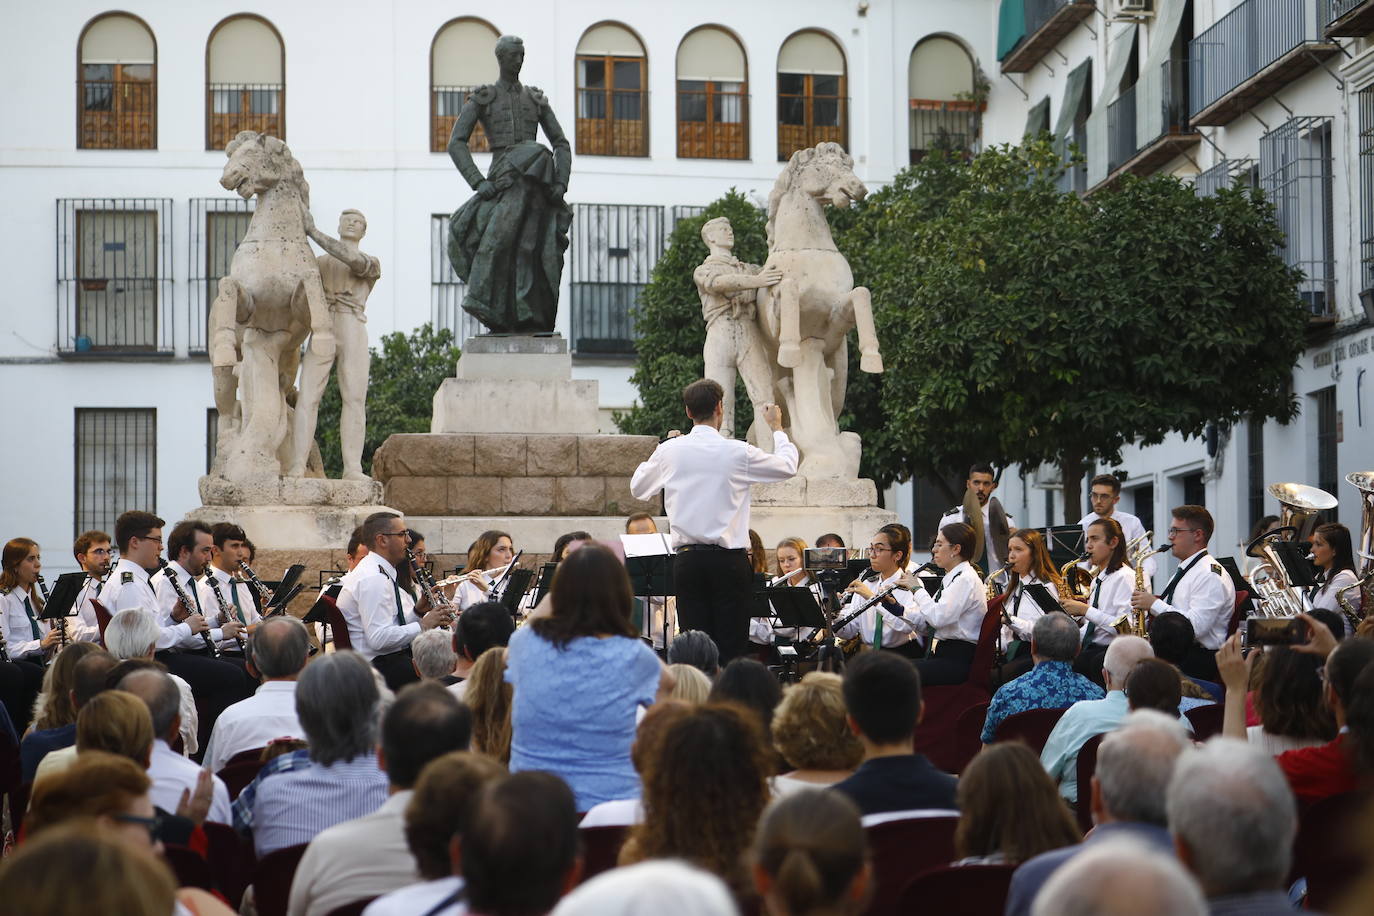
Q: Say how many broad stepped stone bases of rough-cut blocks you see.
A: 1